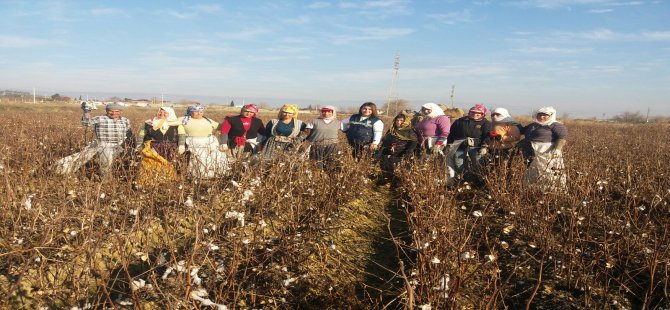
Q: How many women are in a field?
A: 11